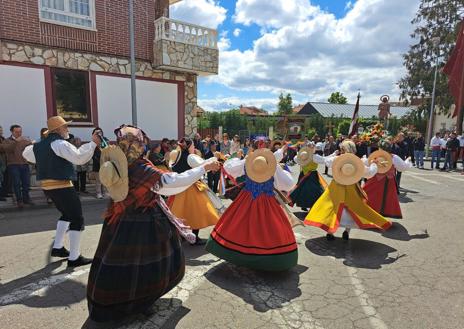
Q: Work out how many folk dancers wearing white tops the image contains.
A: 7